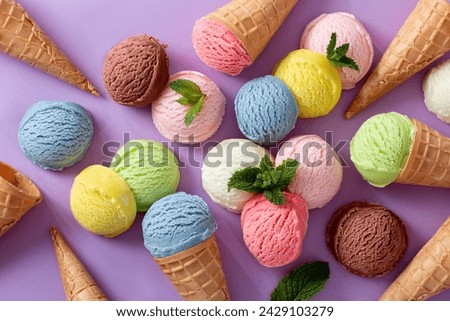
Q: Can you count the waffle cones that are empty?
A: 5